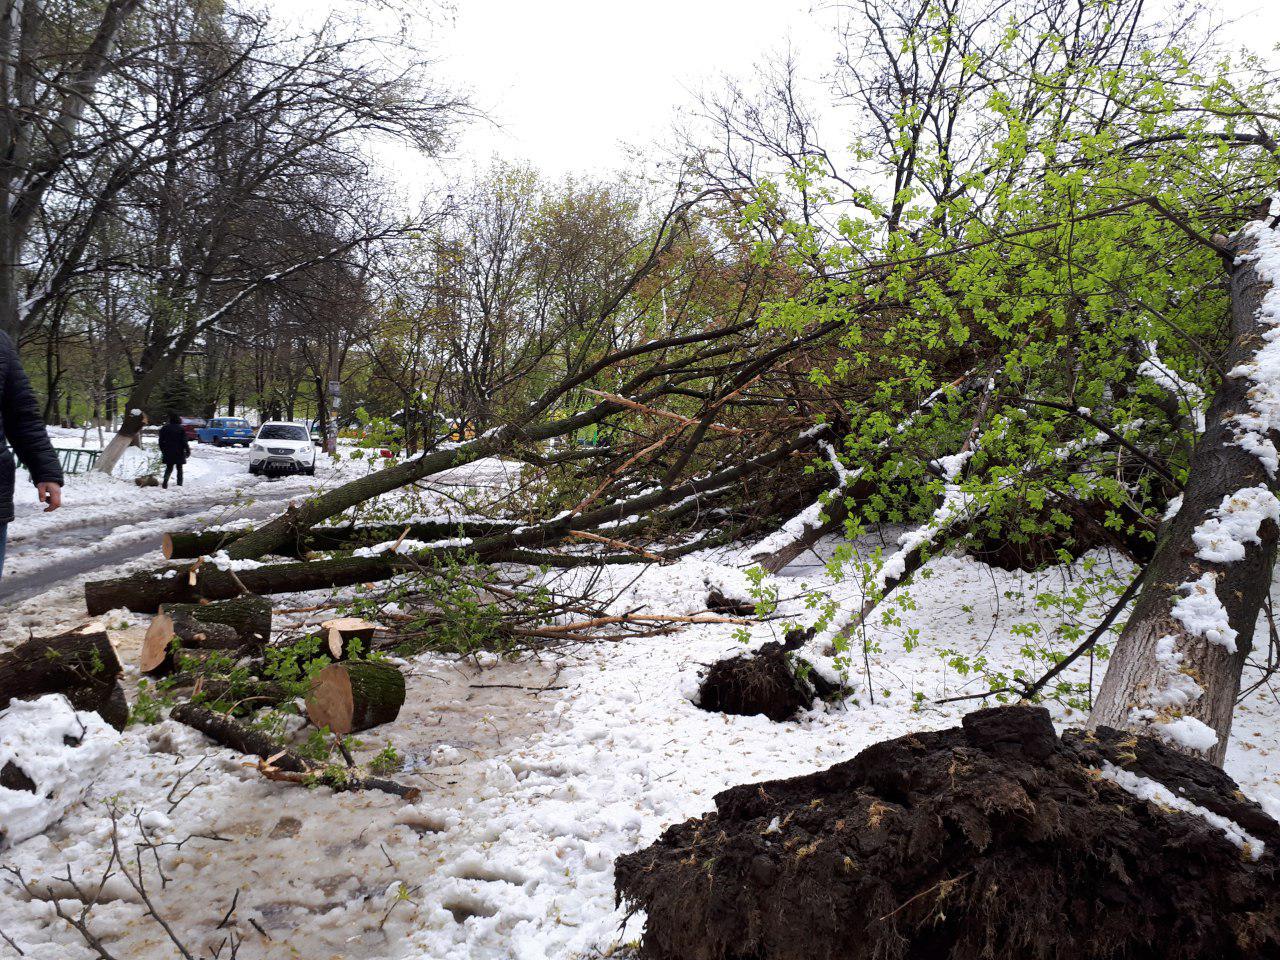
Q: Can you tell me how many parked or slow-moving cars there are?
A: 3